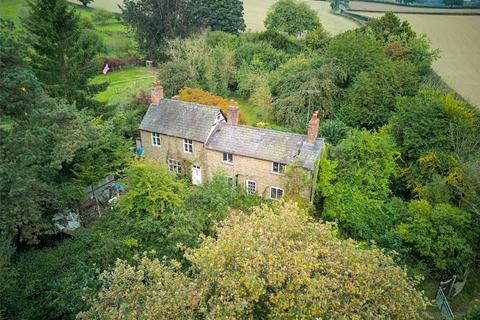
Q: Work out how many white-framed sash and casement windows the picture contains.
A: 7